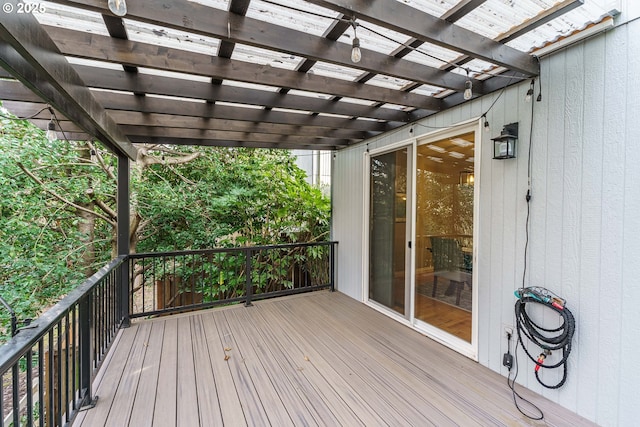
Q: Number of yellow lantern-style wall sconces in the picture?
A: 0